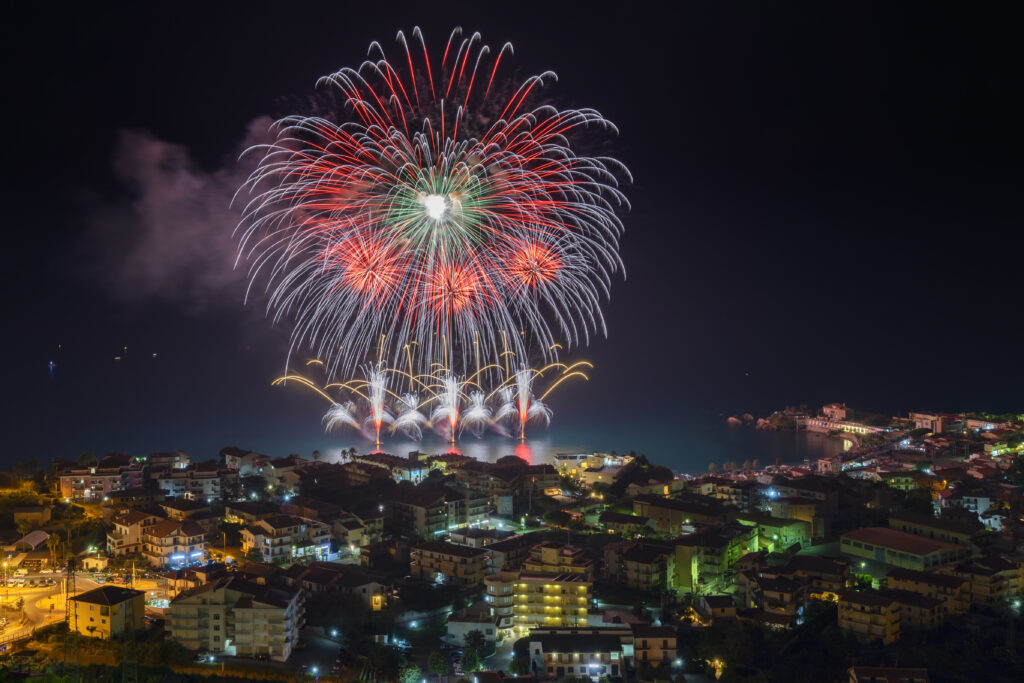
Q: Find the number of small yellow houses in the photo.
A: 1